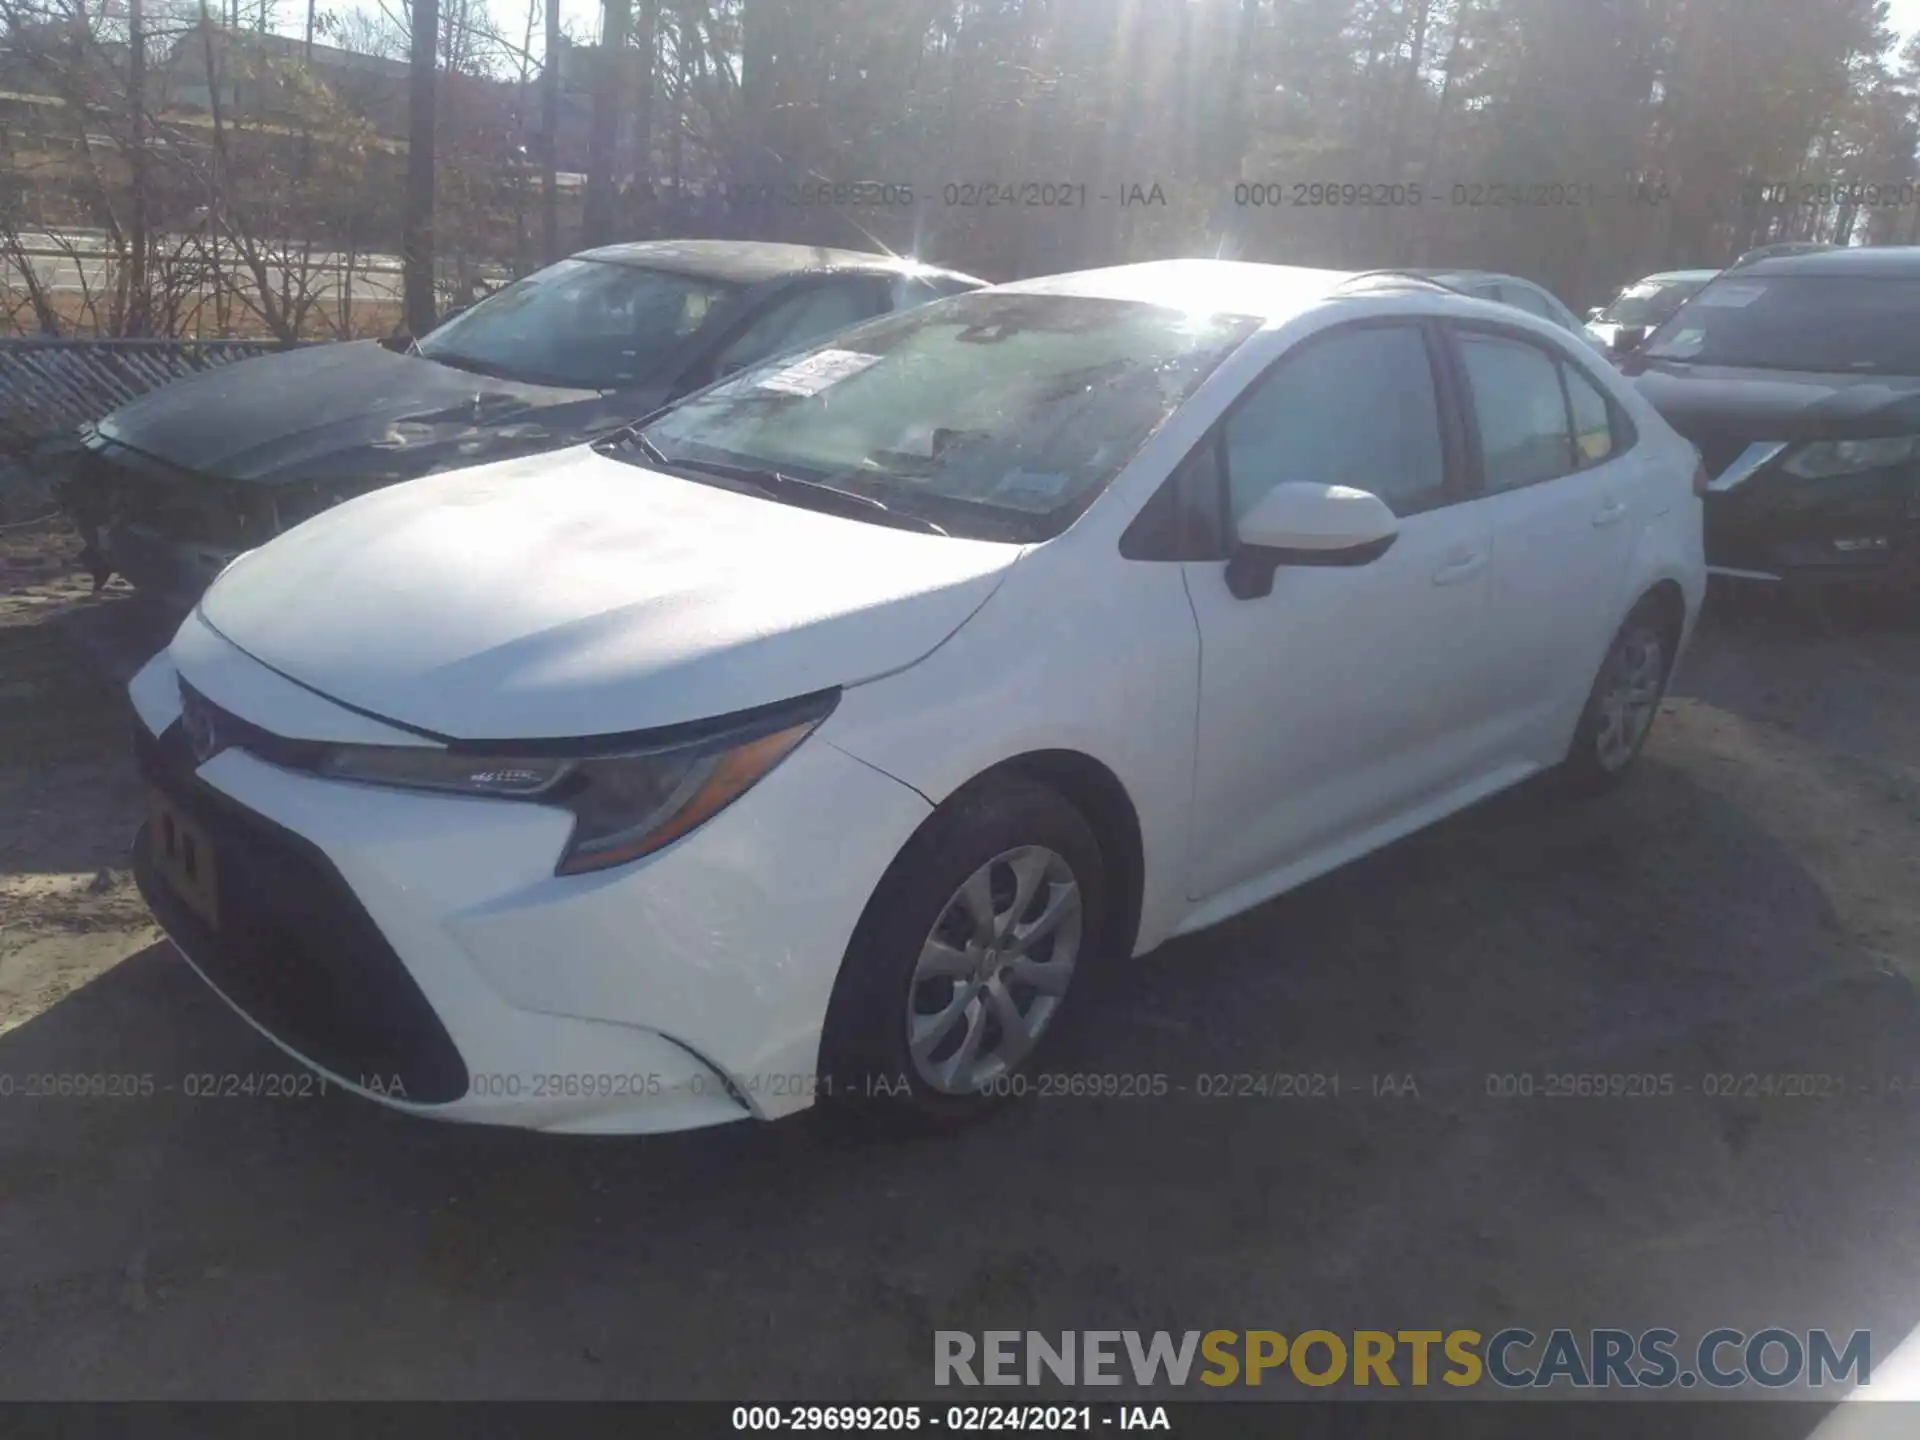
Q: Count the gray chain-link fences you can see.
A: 1